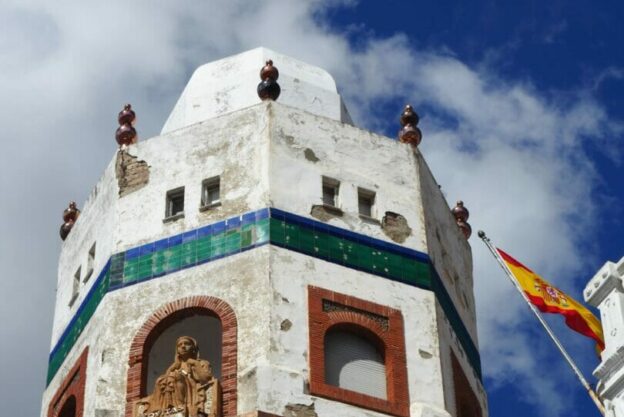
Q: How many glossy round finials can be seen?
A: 5